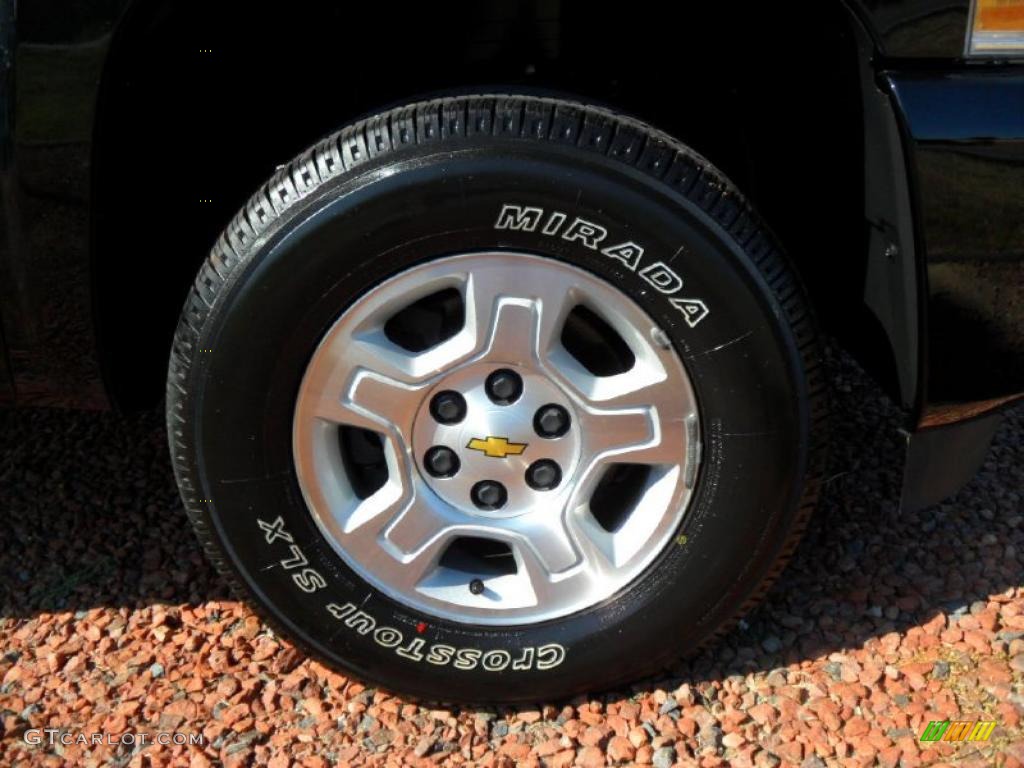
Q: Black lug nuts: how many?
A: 6